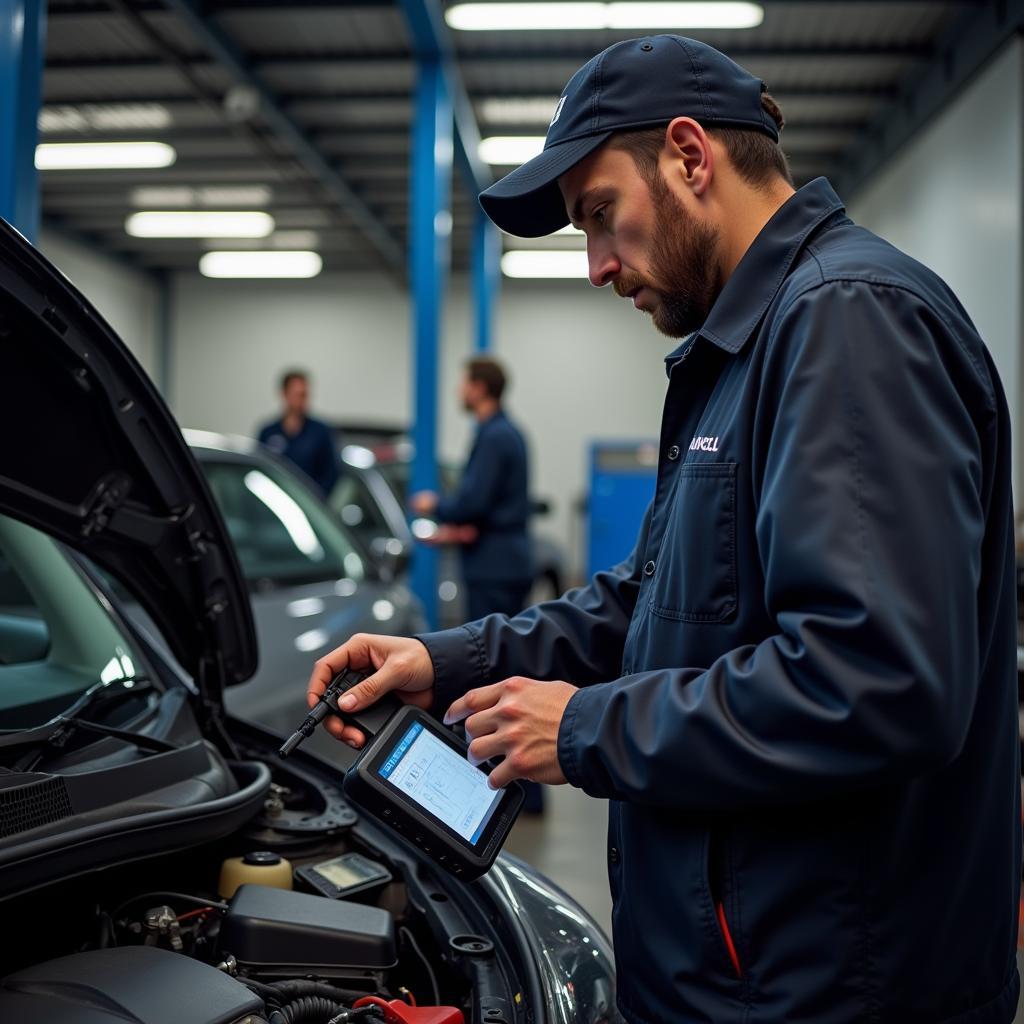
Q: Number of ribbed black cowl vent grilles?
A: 1